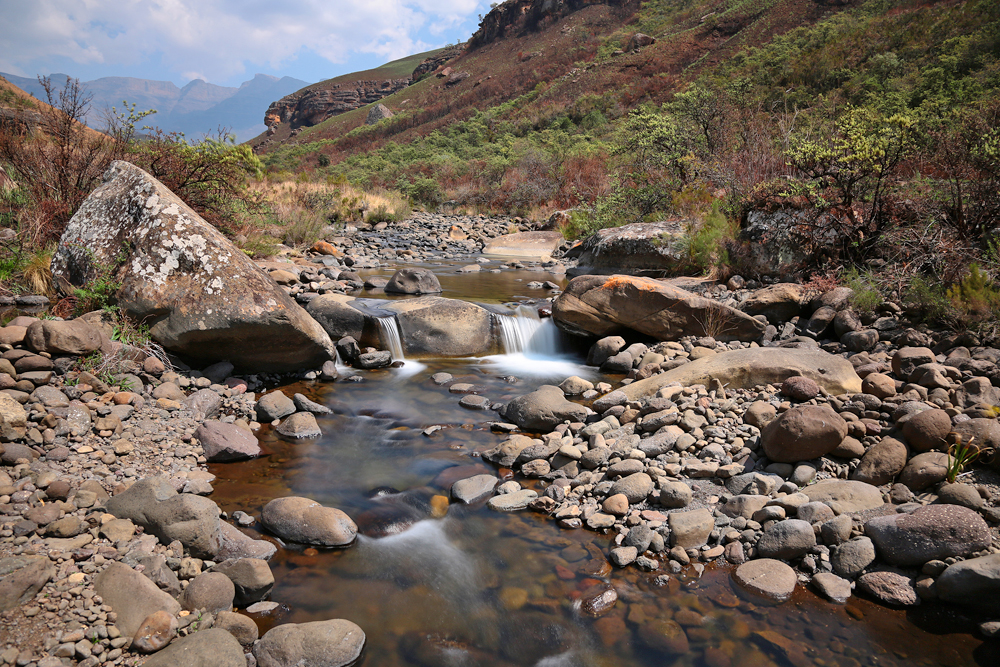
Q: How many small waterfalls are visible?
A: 2